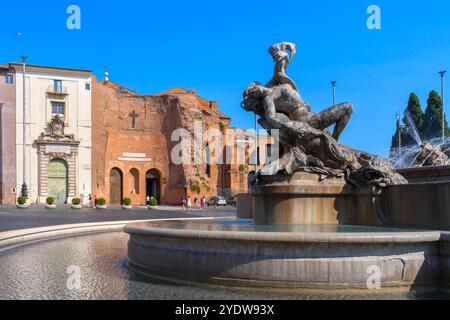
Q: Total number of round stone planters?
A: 6